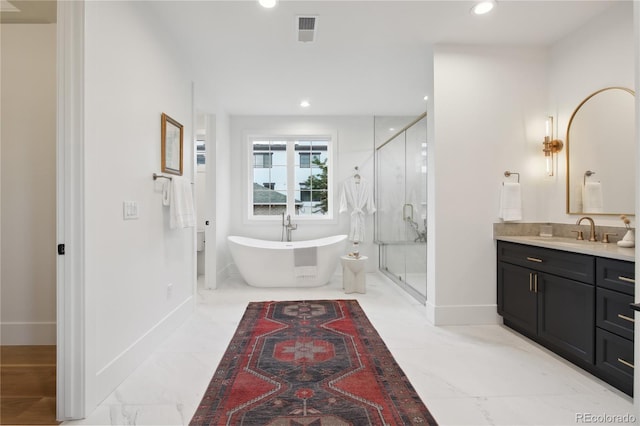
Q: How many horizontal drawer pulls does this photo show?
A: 4